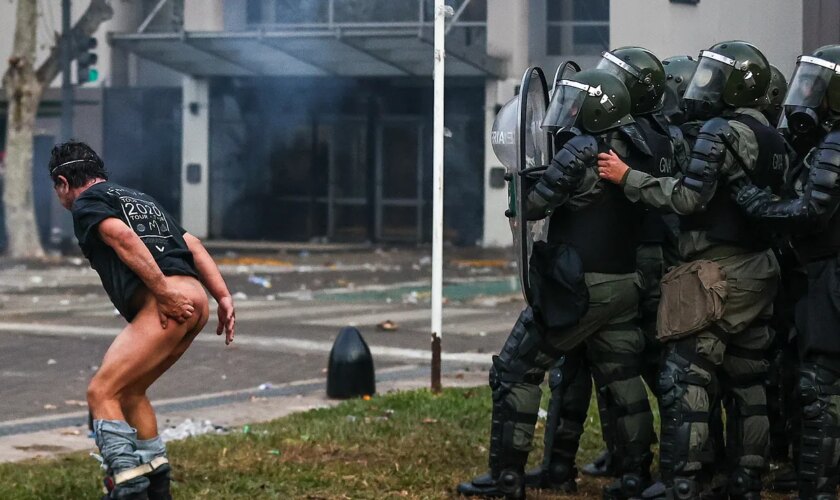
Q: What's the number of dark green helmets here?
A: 6